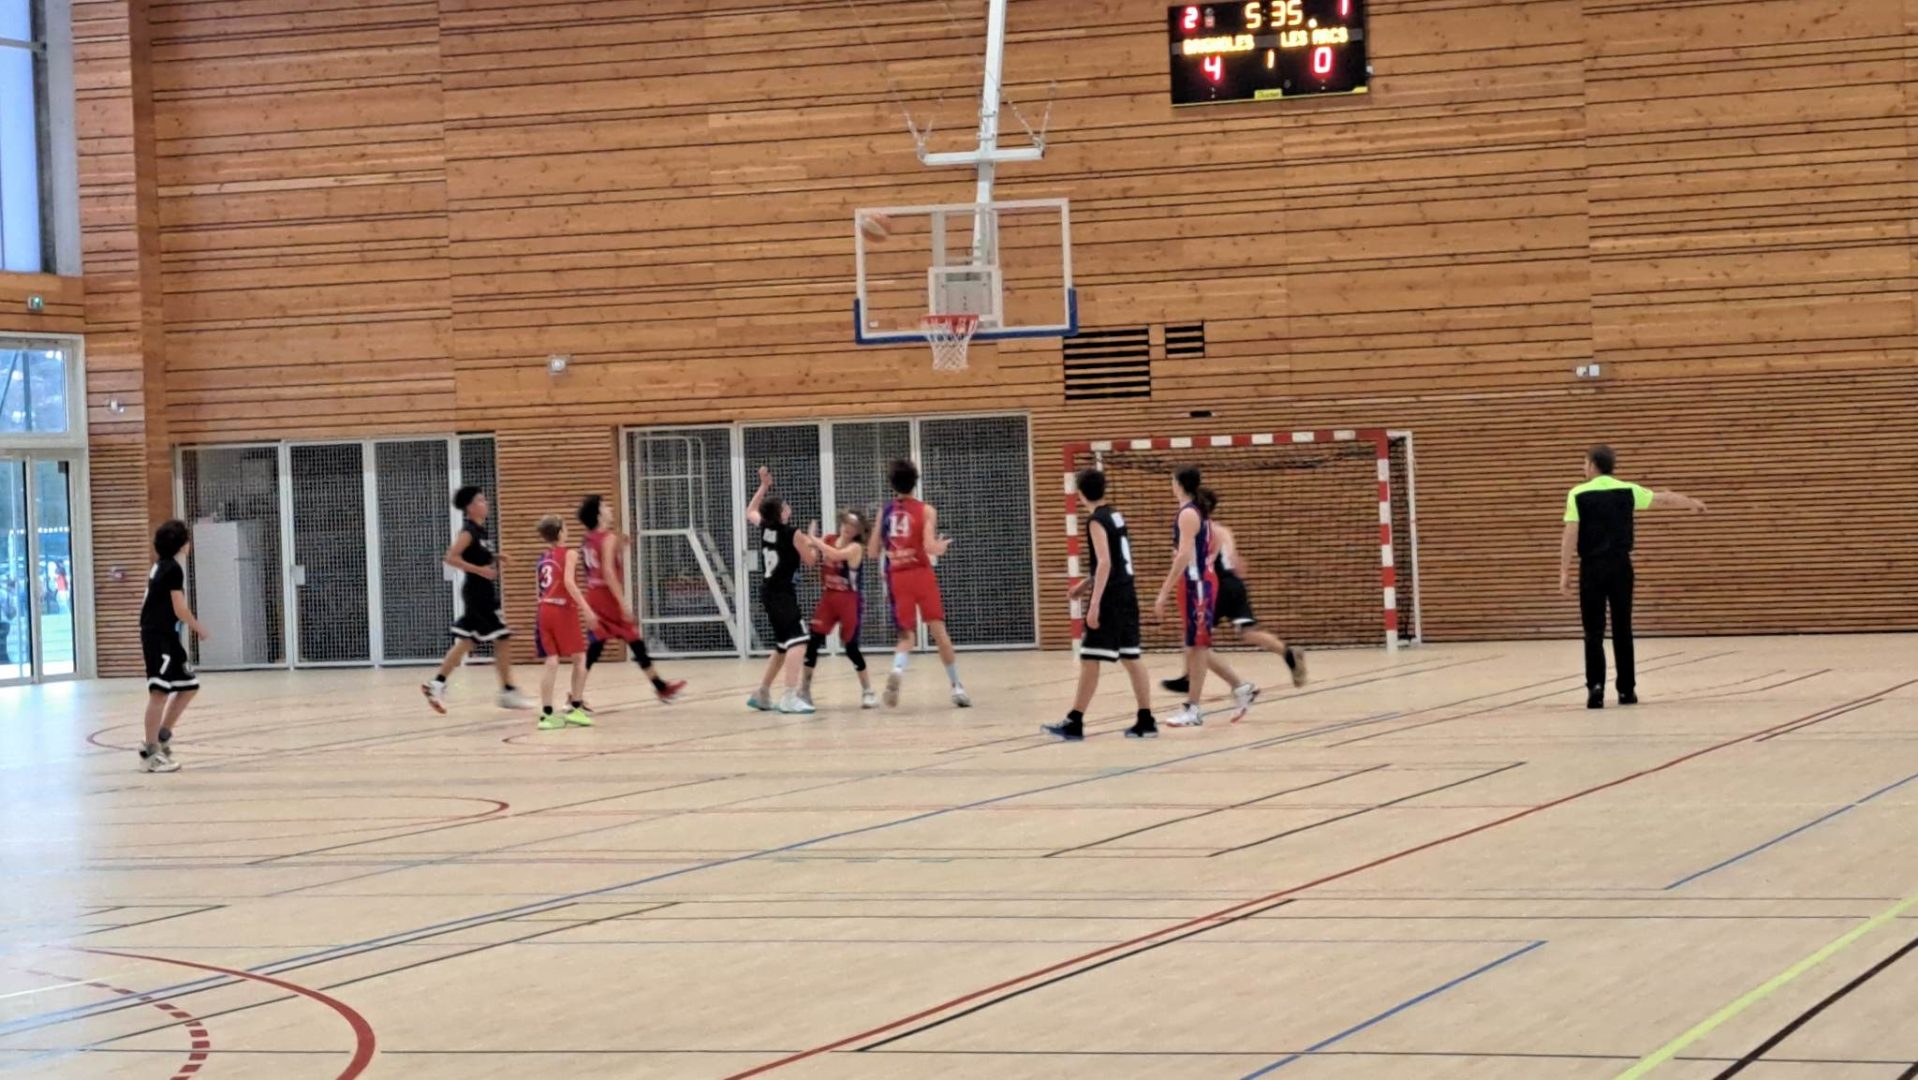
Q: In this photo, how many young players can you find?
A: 10